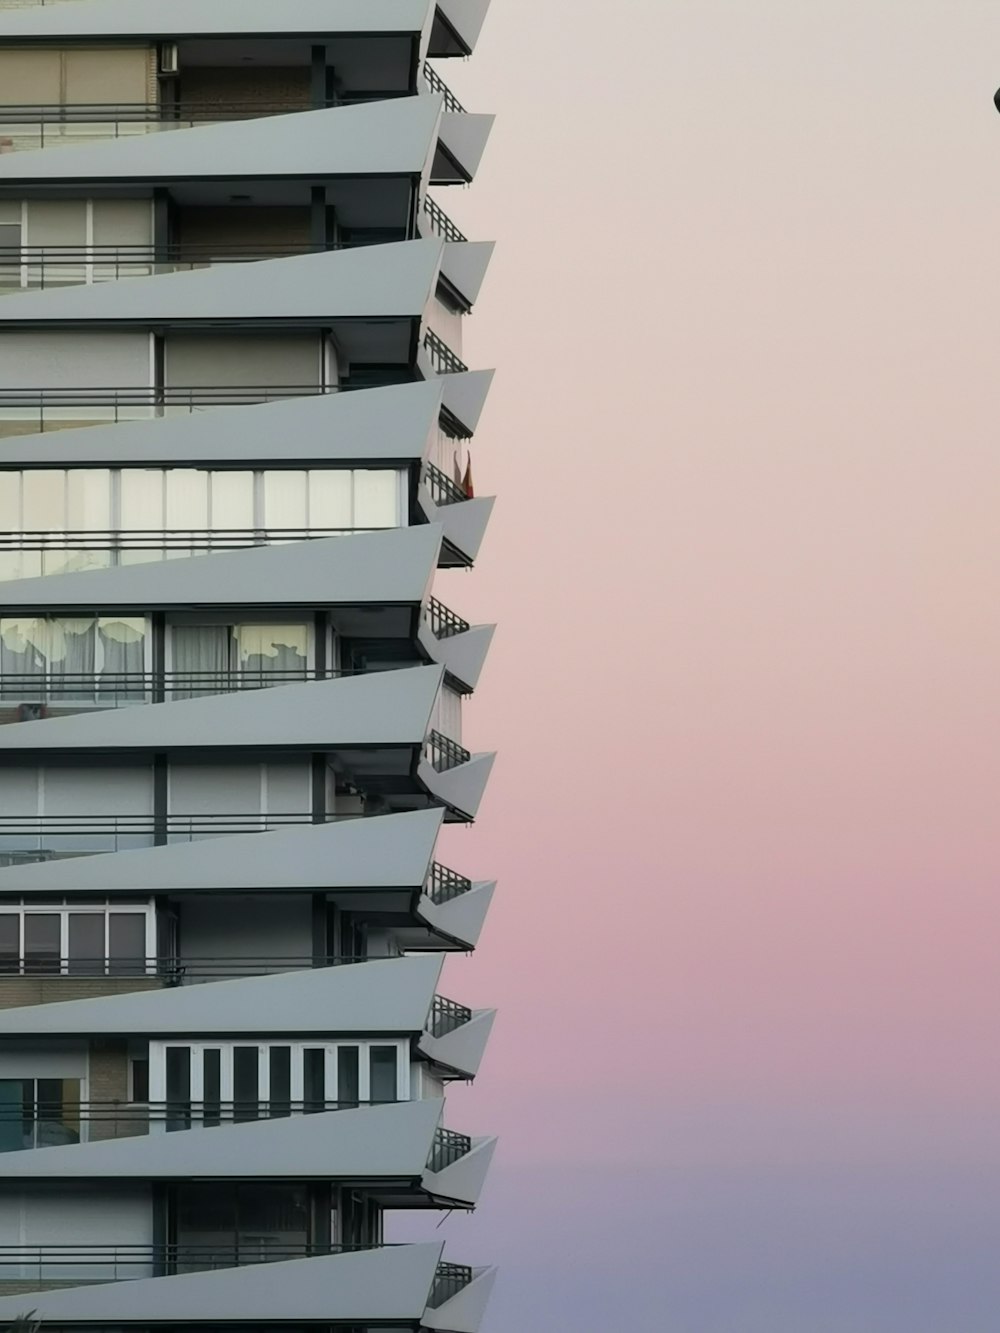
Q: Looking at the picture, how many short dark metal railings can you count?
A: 10